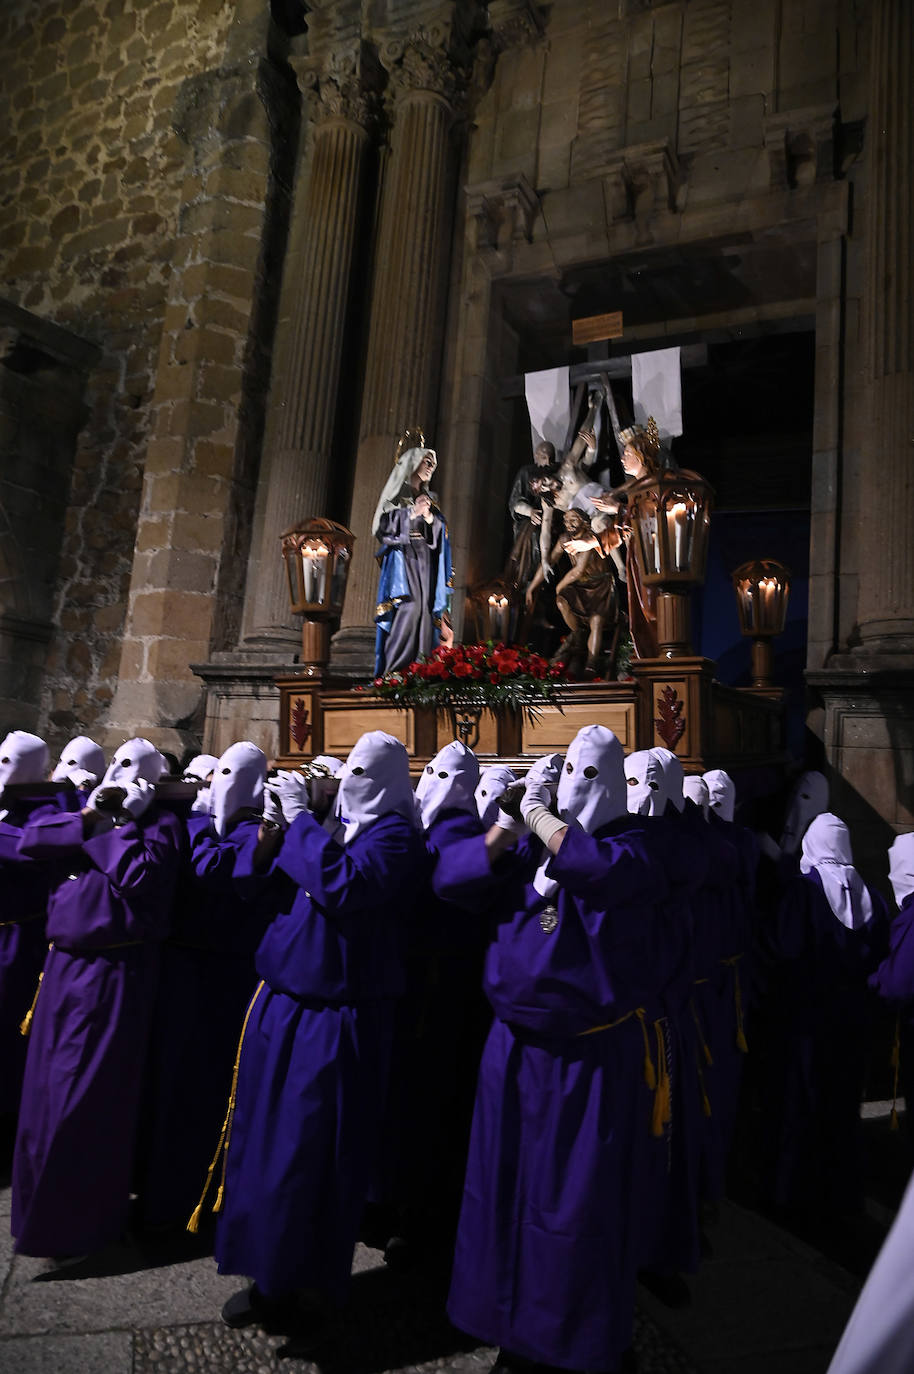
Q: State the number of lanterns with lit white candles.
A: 4